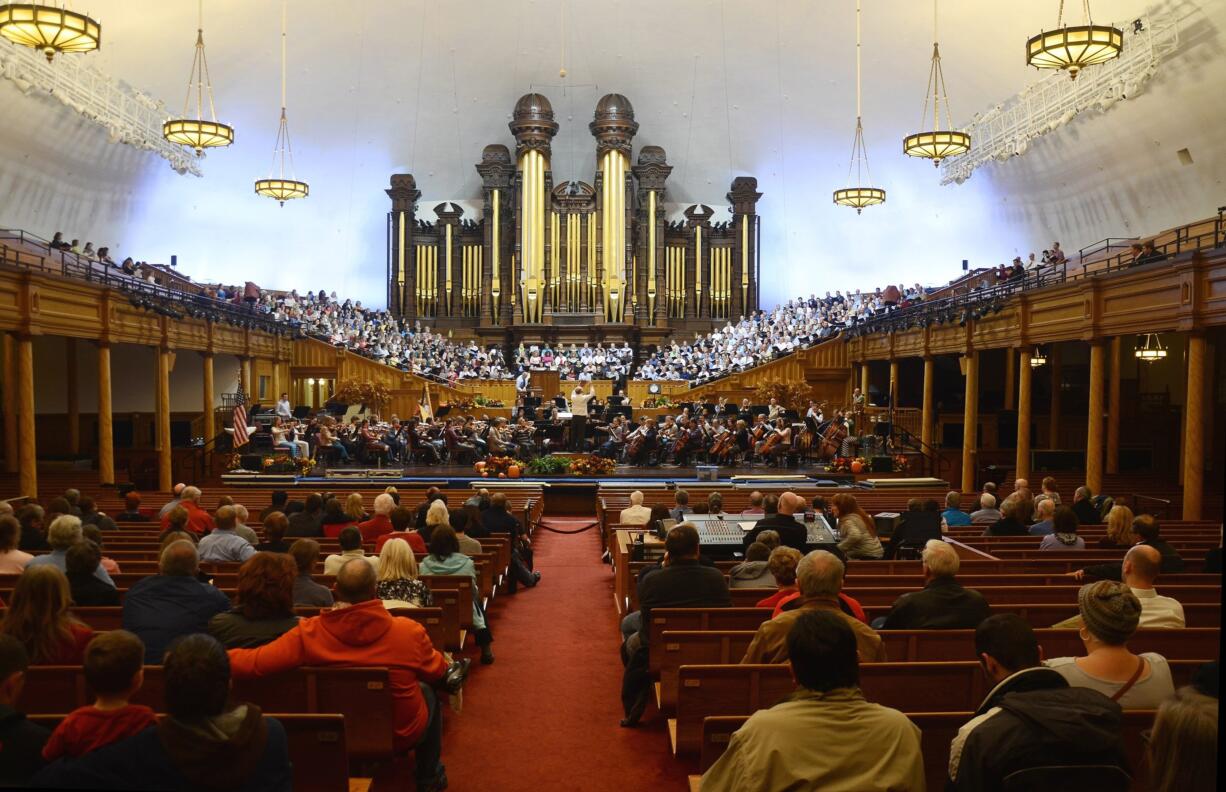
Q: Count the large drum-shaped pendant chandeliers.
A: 6